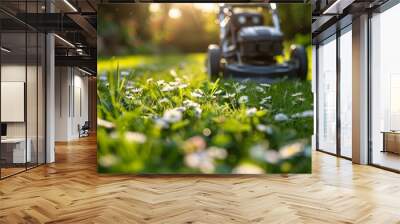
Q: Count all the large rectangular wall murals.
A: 1